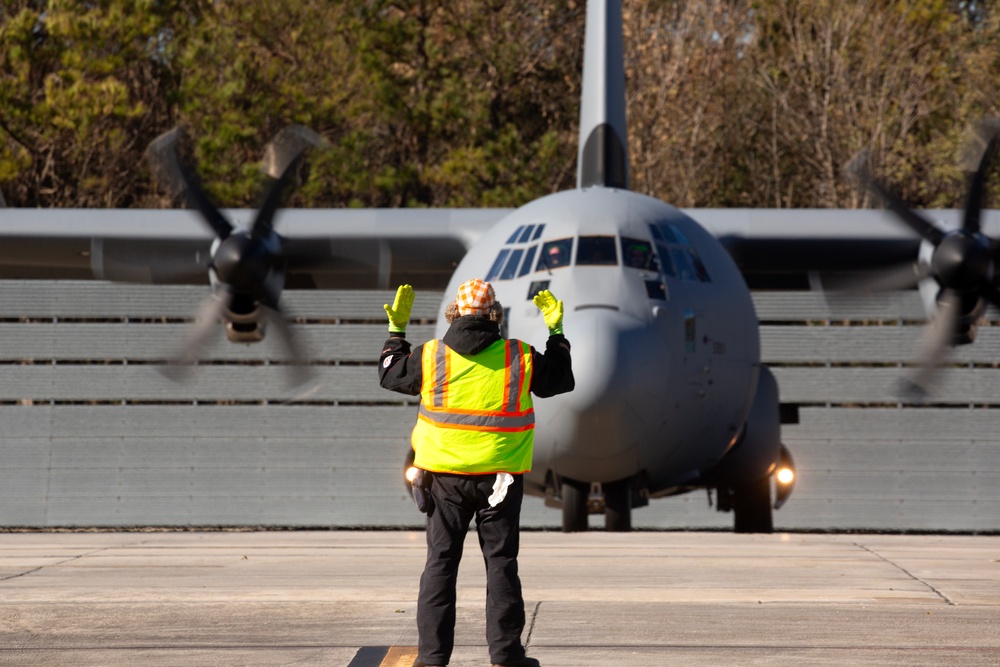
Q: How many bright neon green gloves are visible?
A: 2